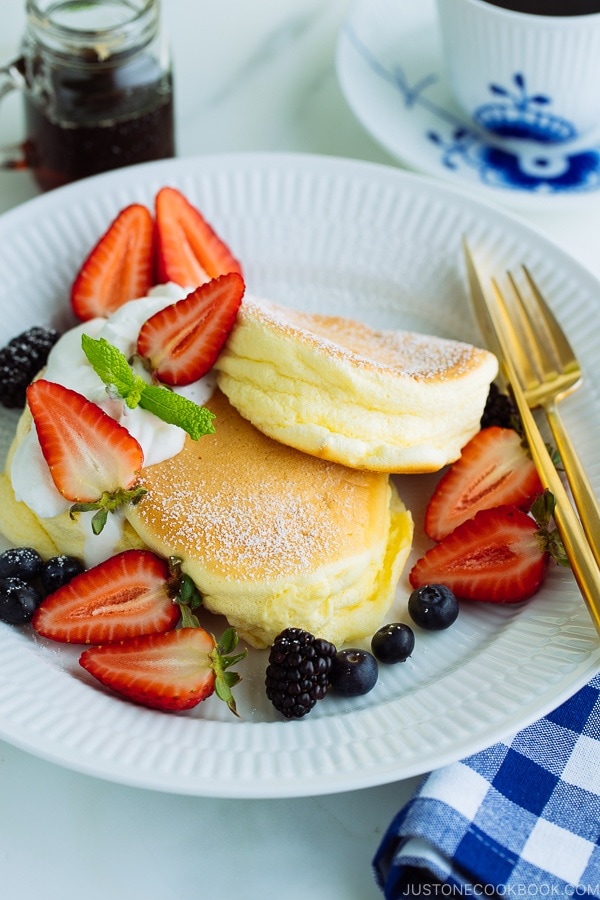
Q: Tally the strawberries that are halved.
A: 8